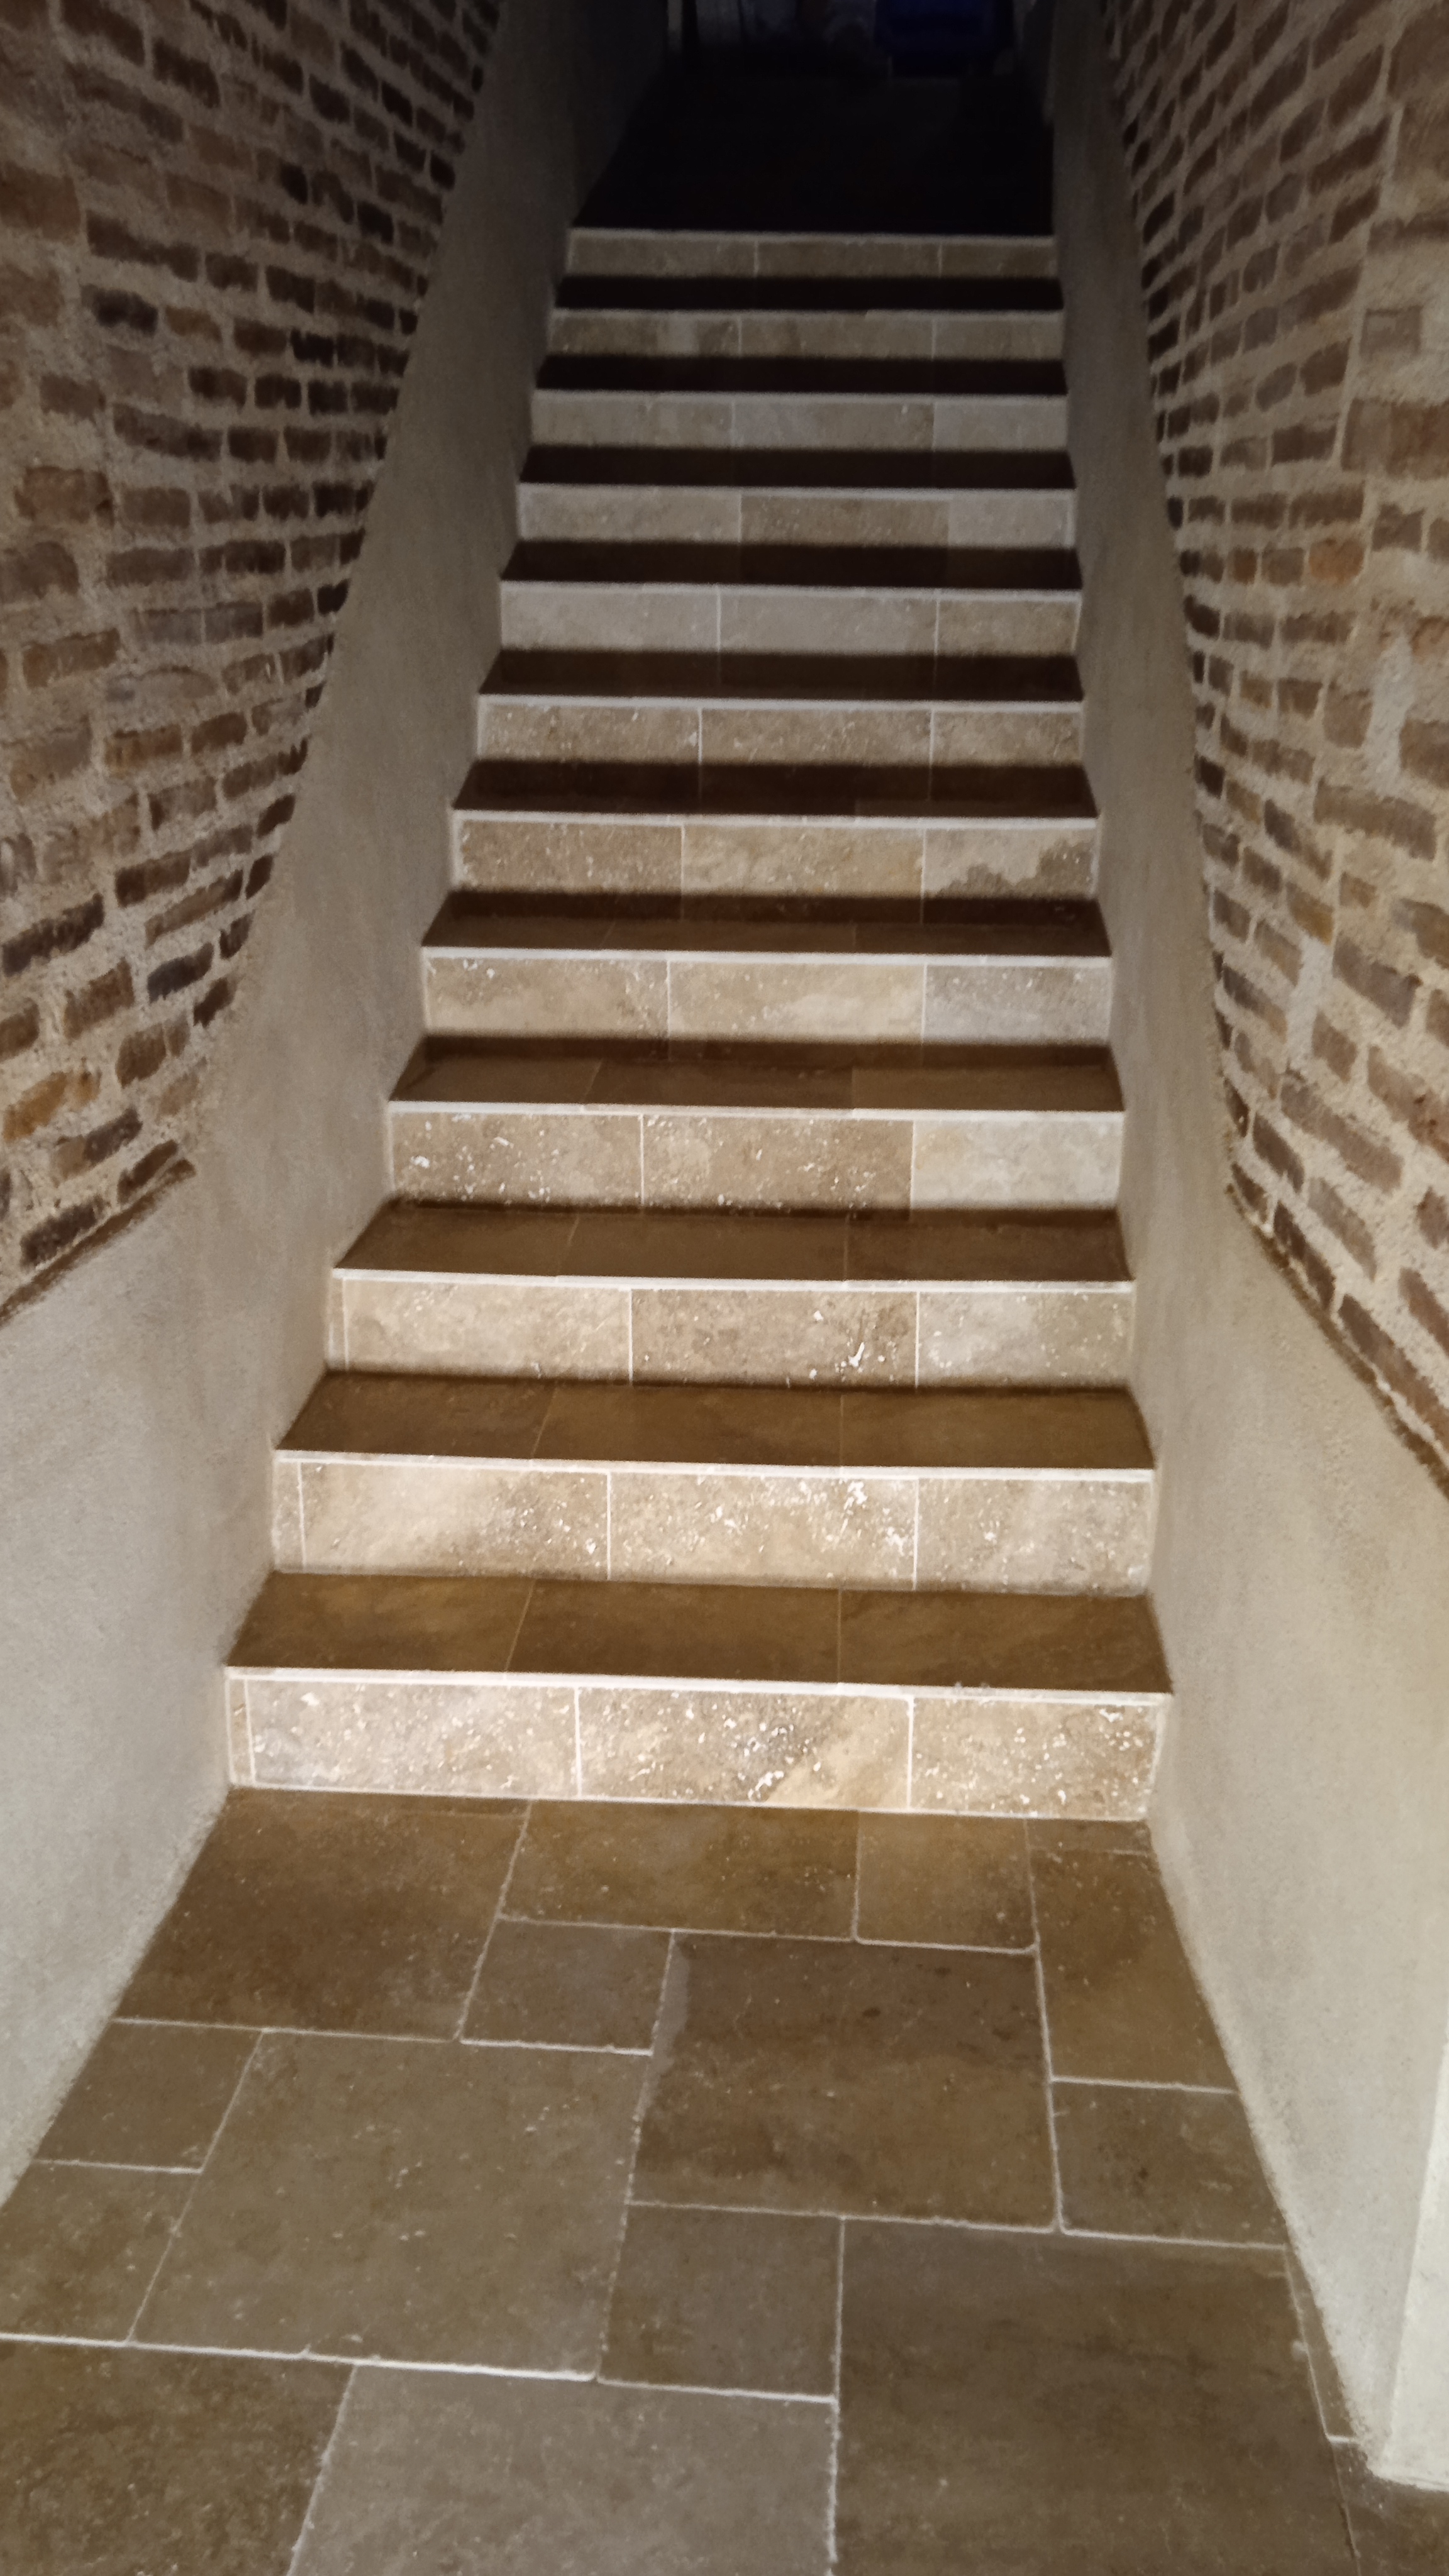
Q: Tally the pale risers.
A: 12